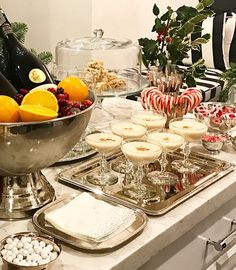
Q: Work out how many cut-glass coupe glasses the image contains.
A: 6